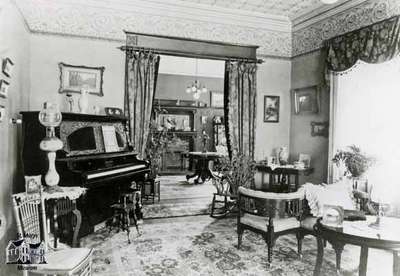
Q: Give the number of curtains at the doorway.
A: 2